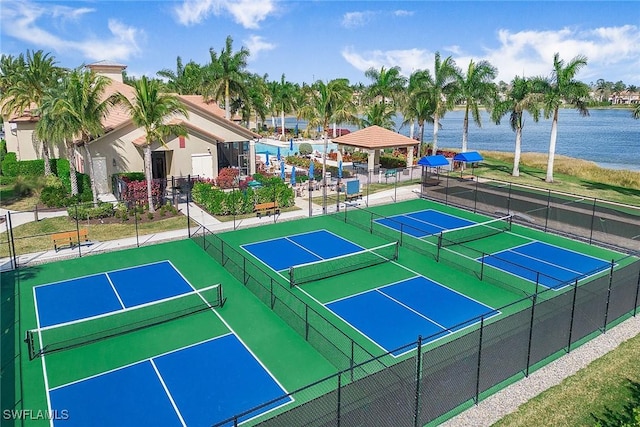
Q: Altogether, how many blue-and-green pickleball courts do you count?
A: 3